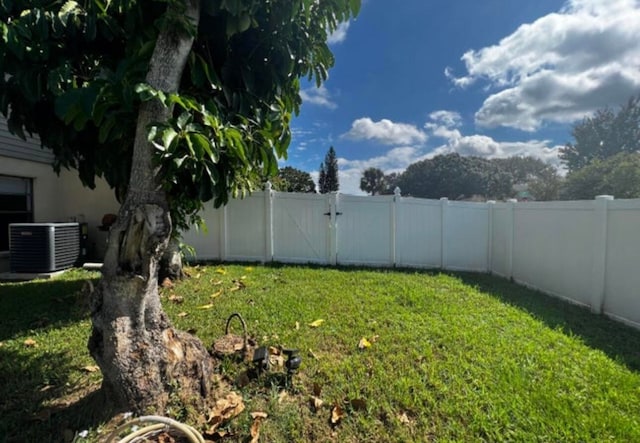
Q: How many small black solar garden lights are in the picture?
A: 2